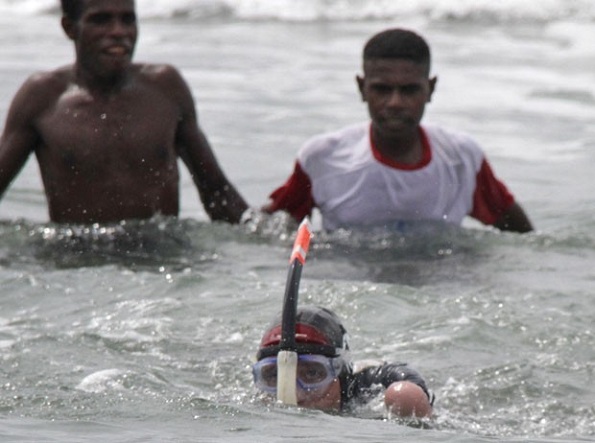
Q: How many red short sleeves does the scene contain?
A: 2